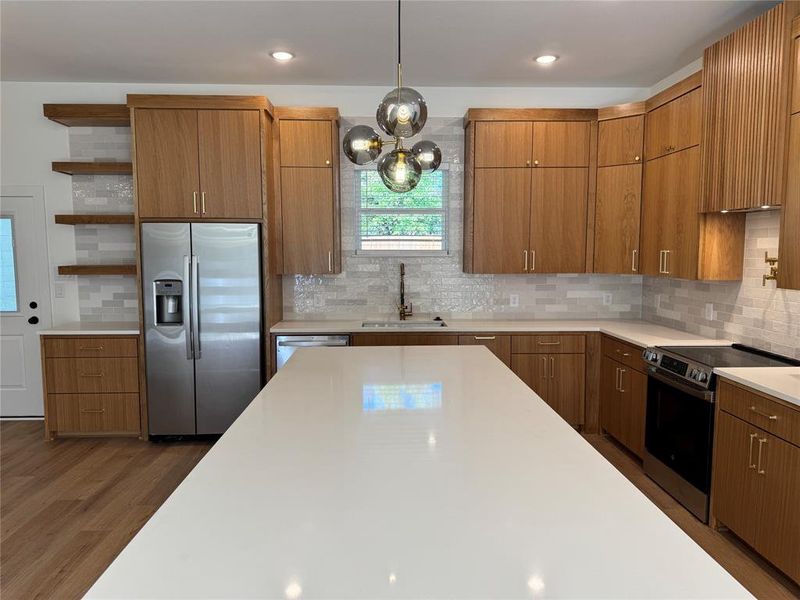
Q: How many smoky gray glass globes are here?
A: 4